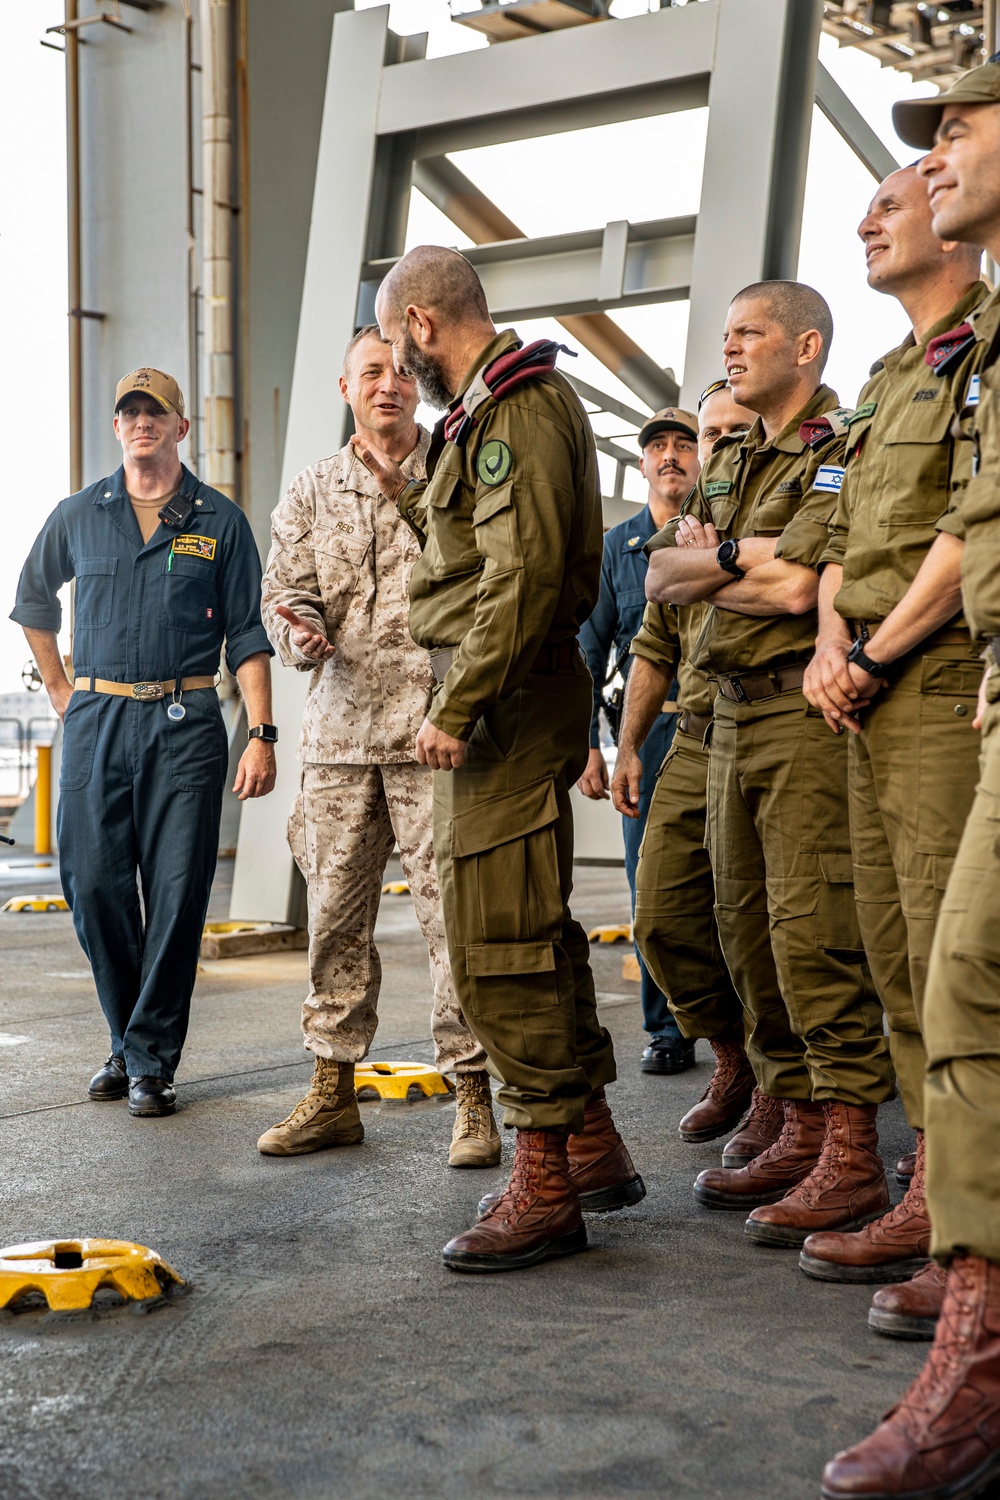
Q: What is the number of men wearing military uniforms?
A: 8